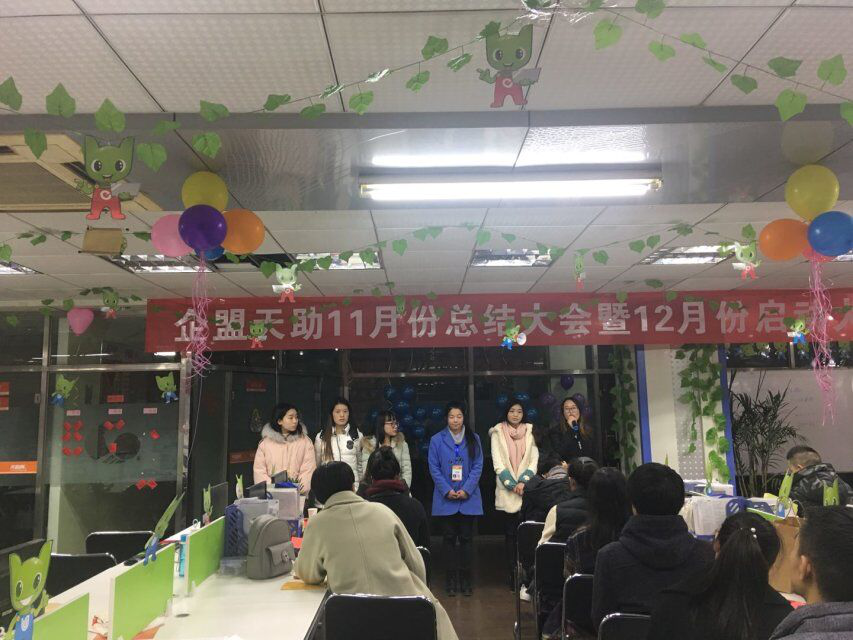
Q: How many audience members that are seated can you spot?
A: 9